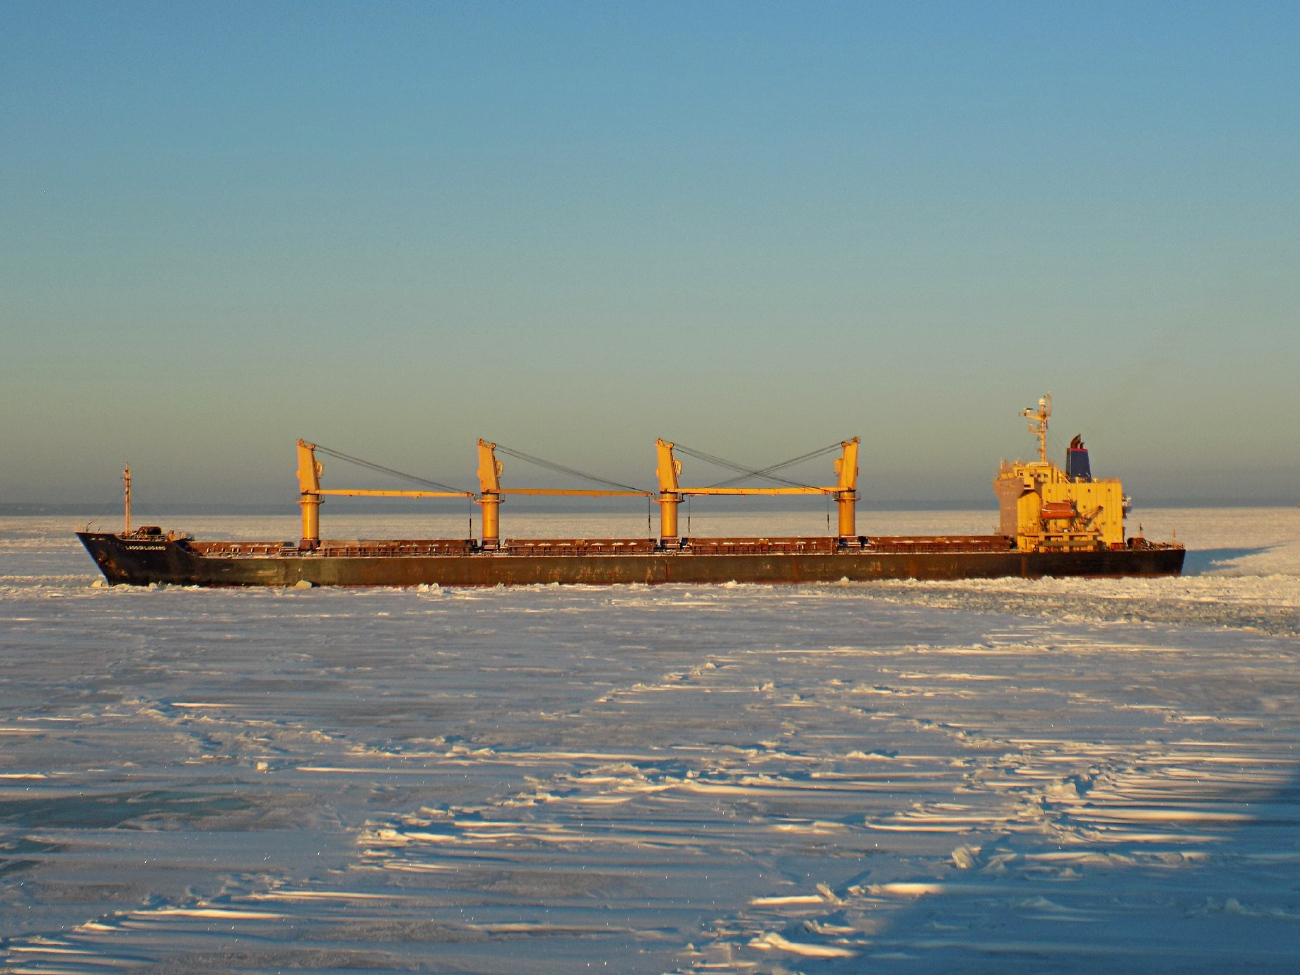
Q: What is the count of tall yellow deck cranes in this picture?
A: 4